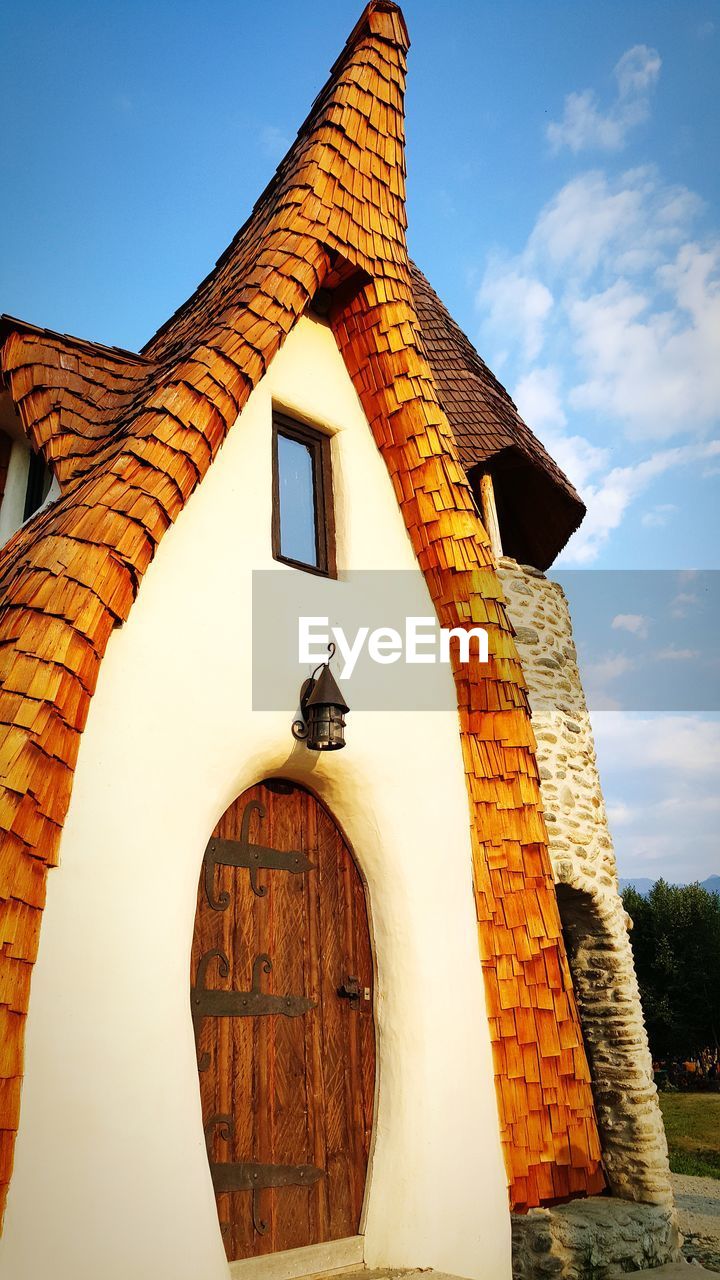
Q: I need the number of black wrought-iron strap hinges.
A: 3